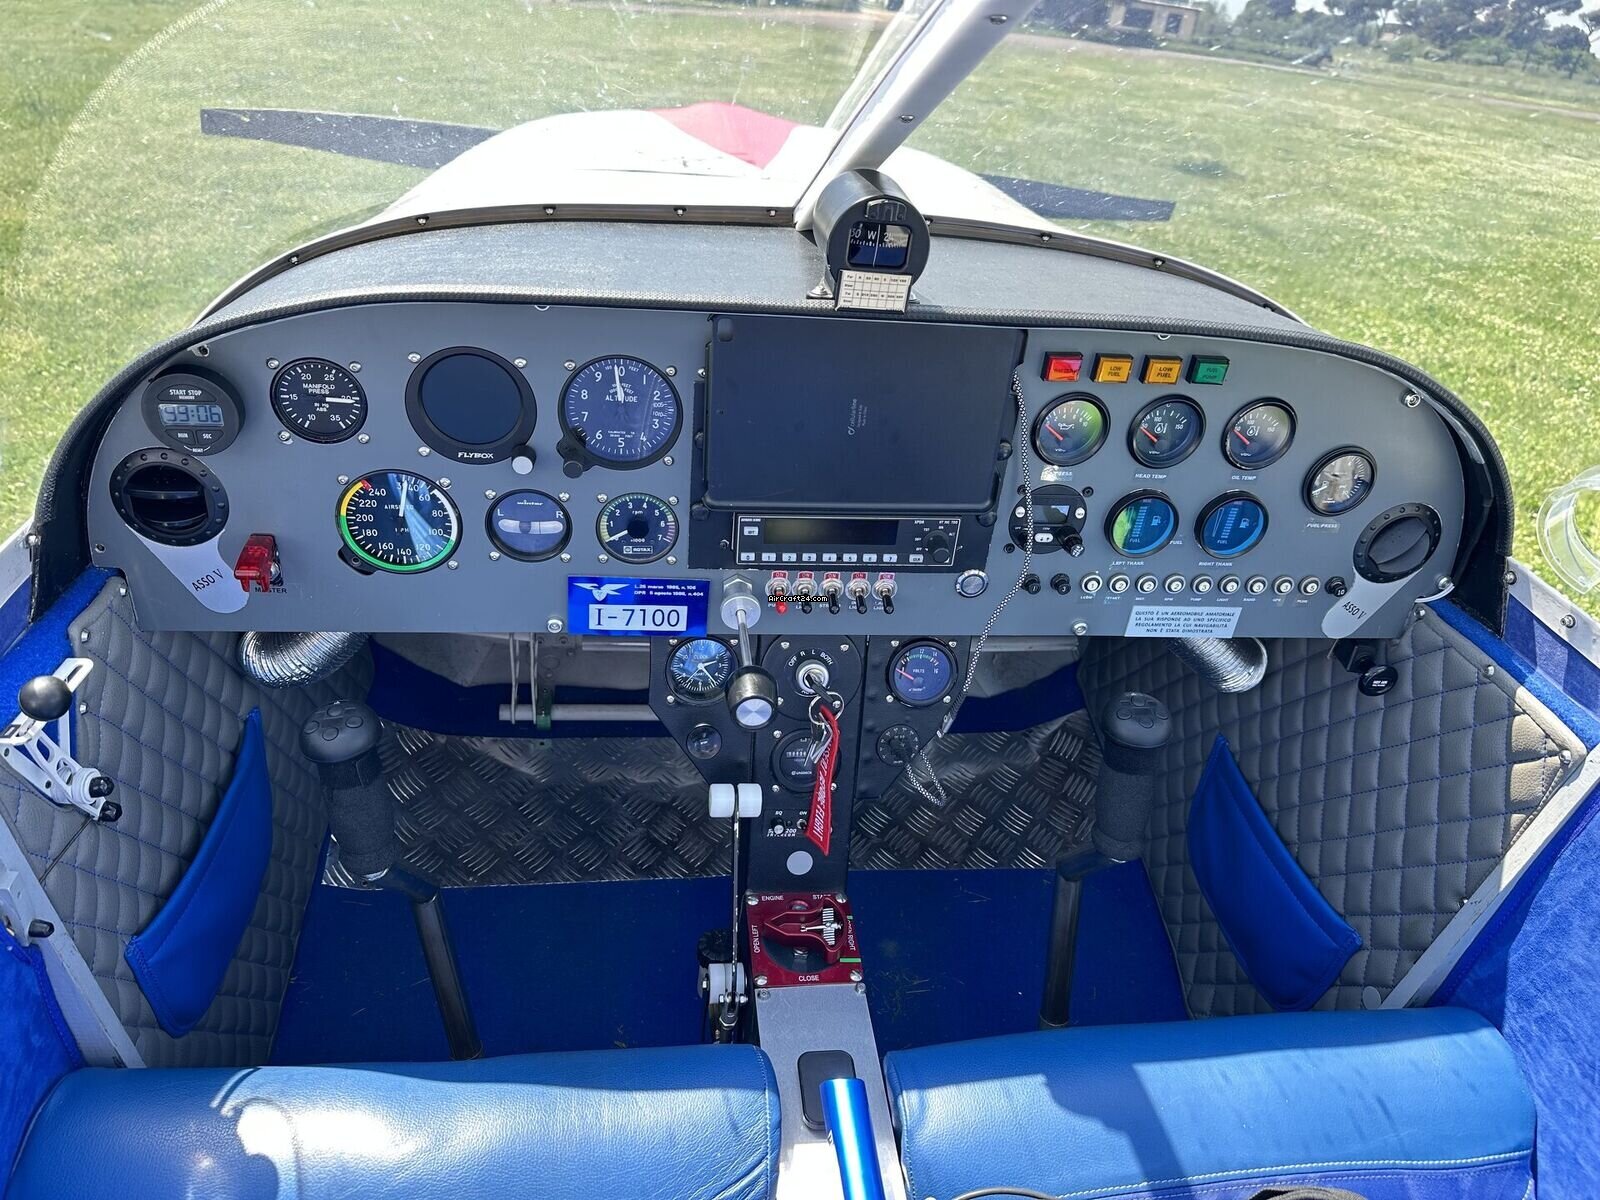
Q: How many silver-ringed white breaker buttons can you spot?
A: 9